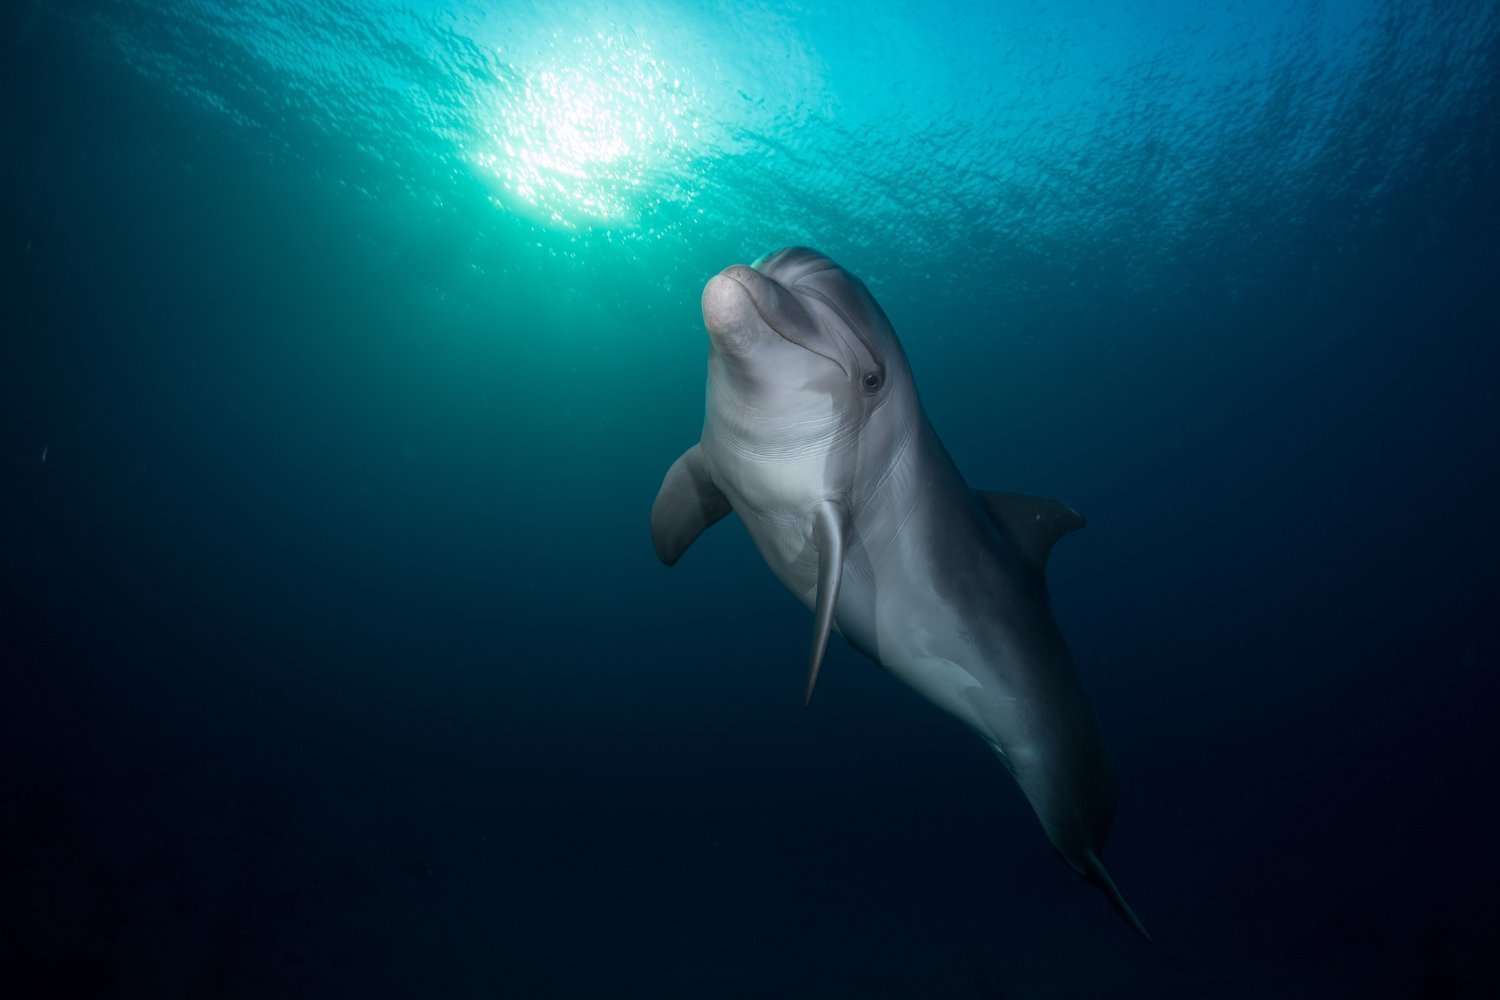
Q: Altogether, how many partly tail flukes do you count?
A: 1